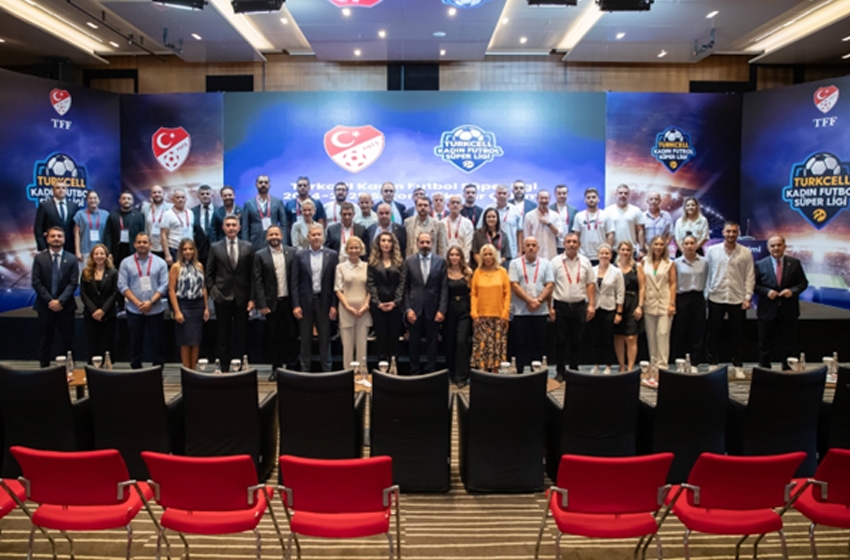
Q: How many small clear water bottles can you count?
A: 12